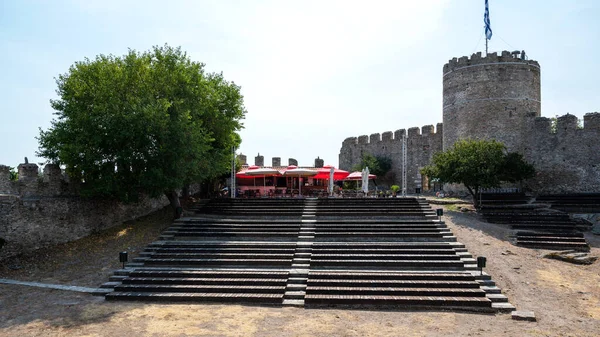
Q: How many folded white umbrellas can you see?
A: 3